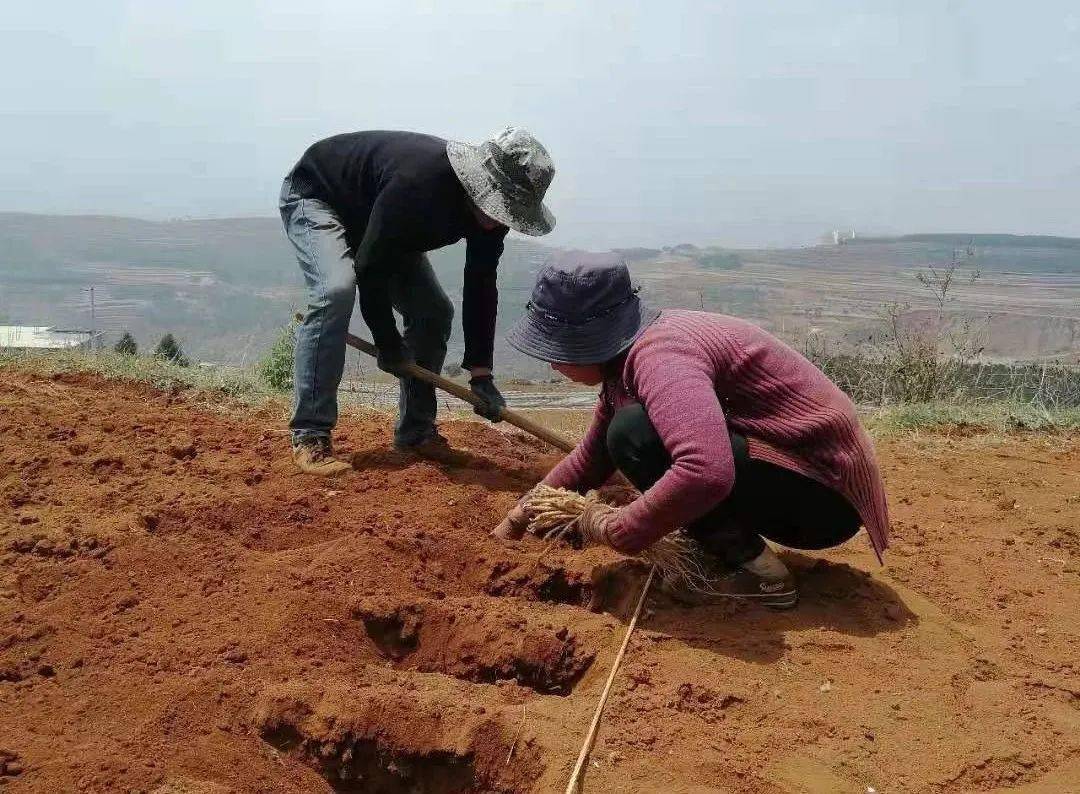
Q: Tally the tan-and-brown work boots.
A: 2